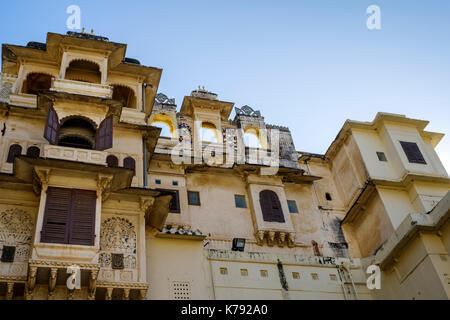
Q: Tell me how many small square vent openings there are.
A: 6